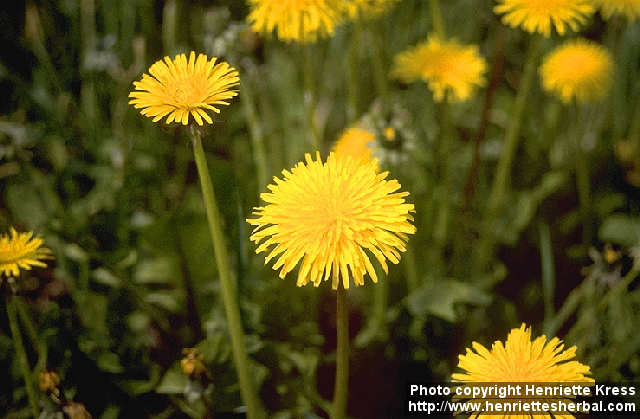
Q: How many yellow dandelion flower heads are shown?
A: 11